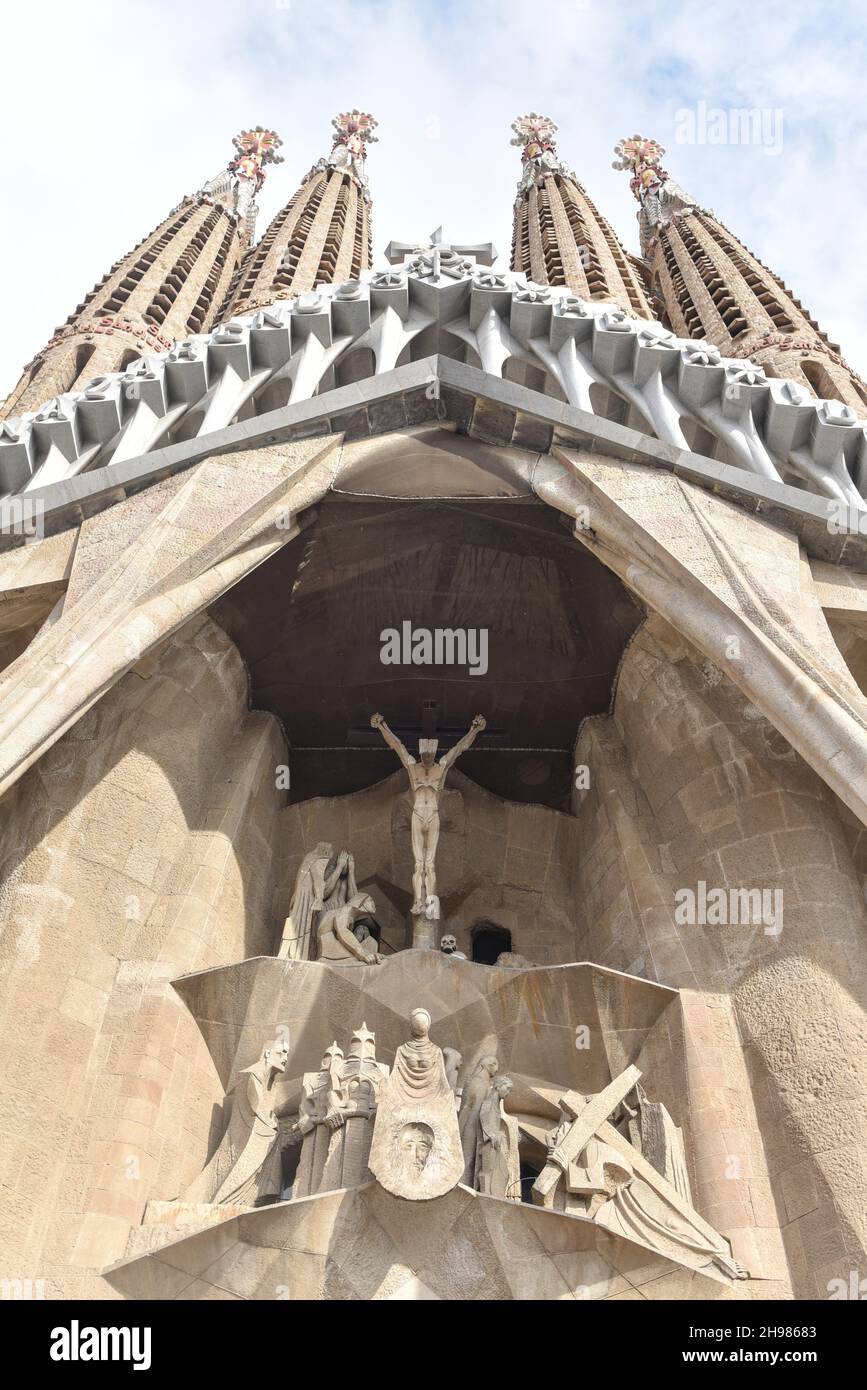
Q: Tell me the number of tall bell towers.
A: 4